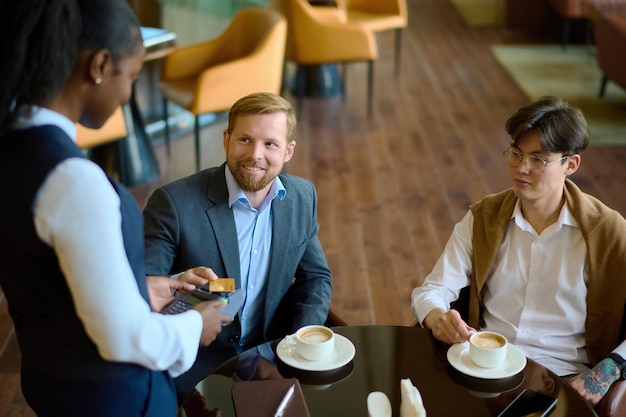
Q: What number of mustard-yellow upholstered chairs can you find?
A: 4